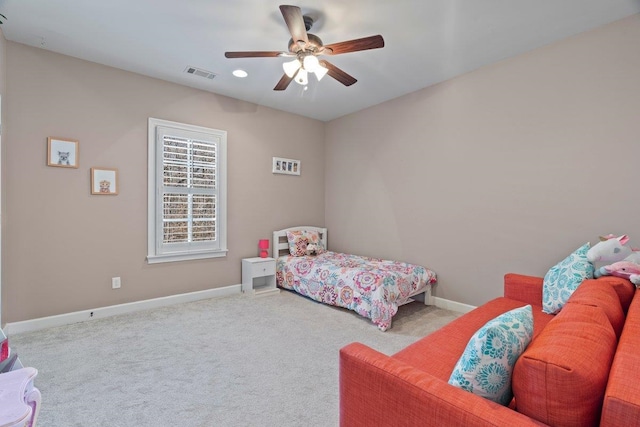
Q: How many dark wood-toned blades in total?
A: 5